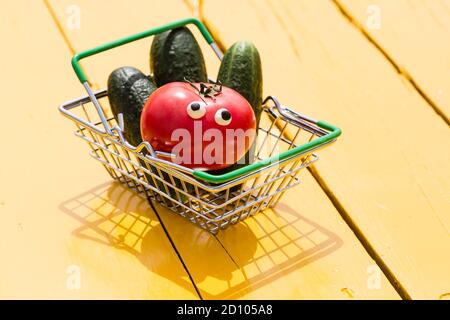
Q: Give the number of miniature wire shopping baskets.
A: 1